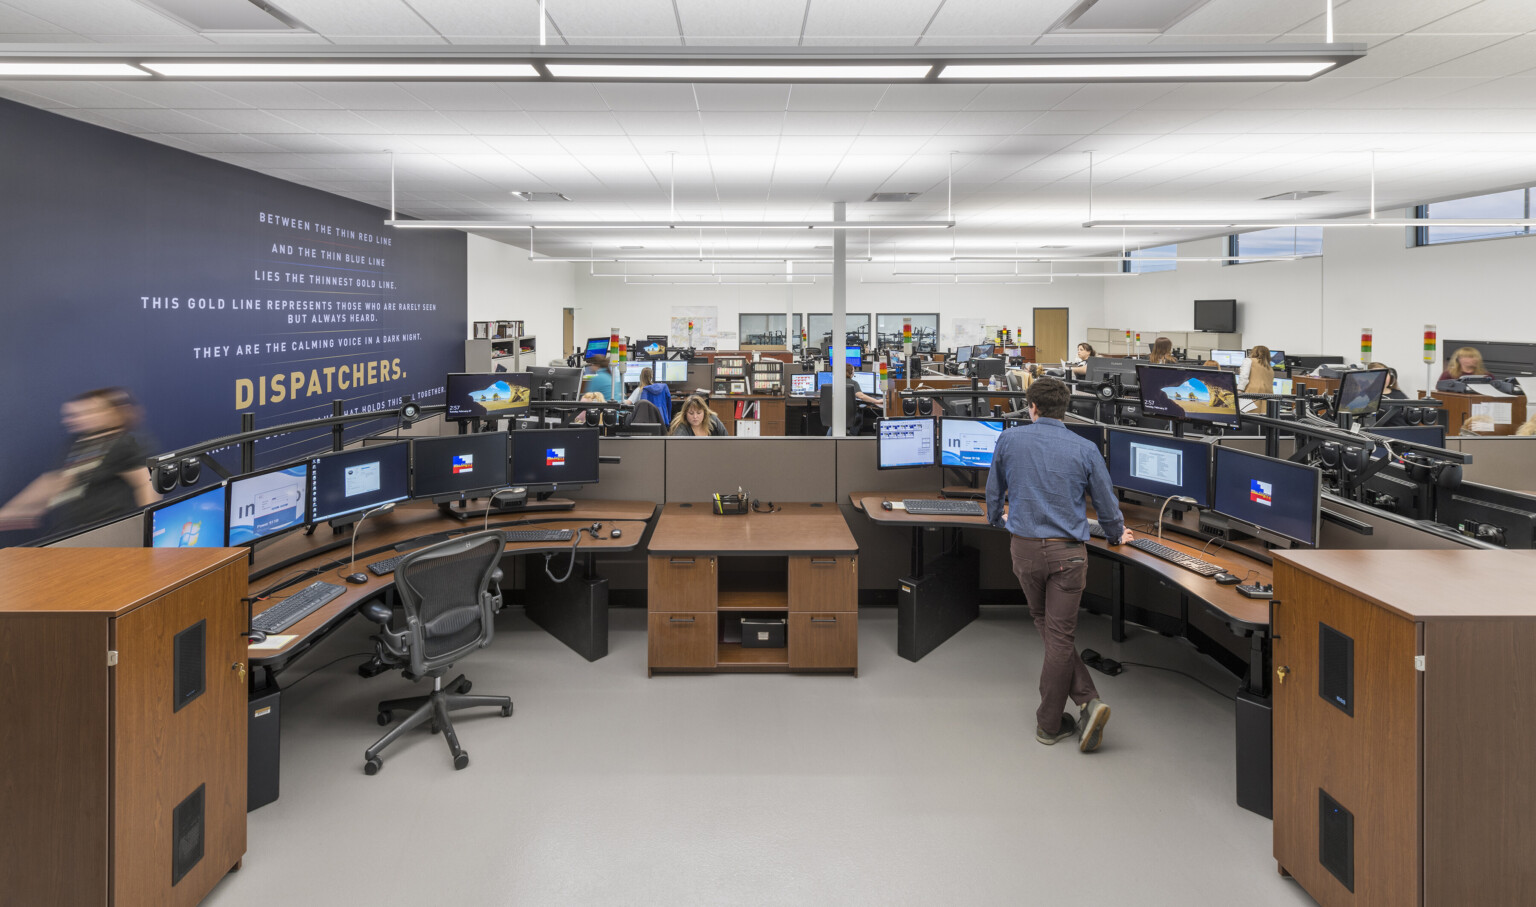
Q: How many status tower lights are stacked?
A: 13